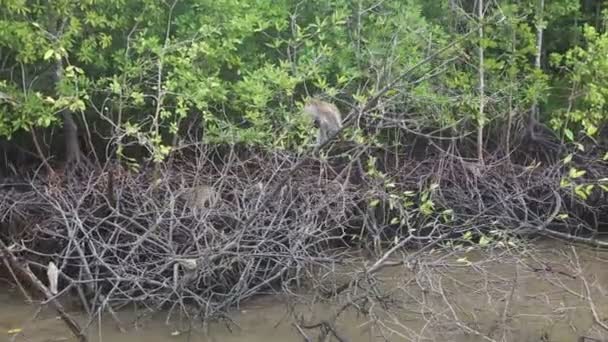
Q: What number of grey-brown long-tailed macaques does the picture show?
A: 2